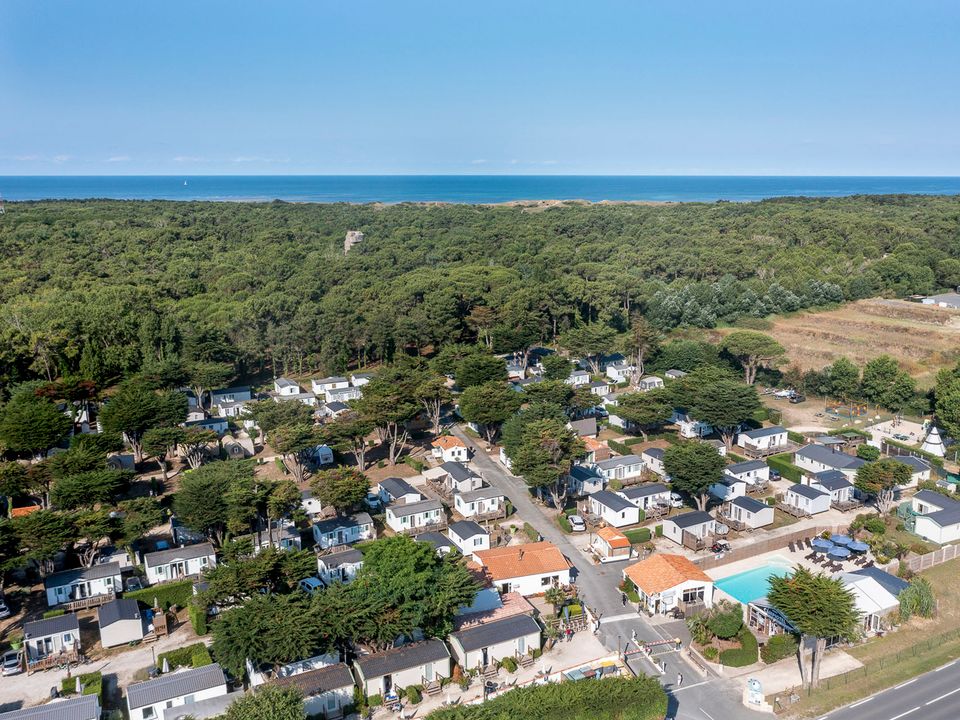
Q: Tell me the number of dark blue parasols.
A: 4